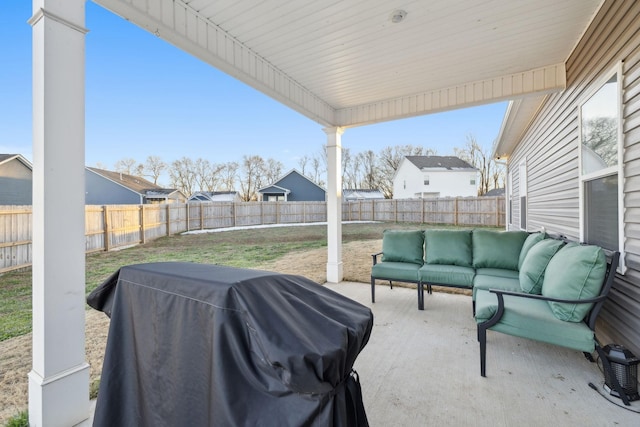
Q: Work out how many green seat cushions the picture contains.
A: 5